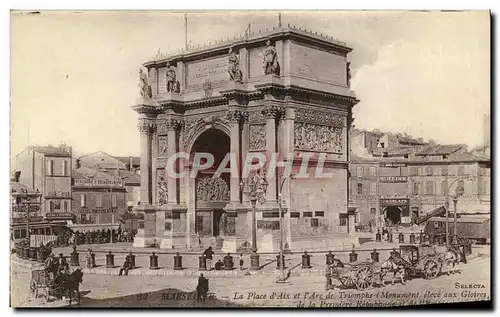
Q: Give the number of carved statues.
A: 4